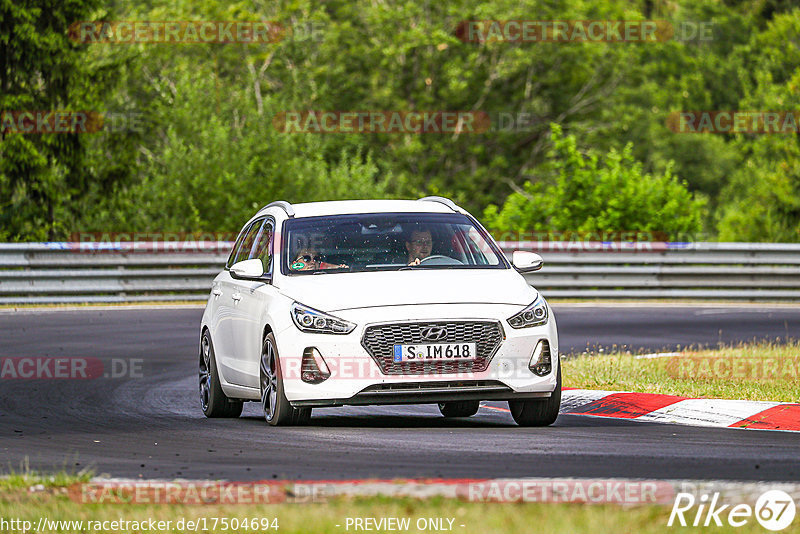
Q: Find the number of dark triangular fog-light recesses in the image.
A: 2